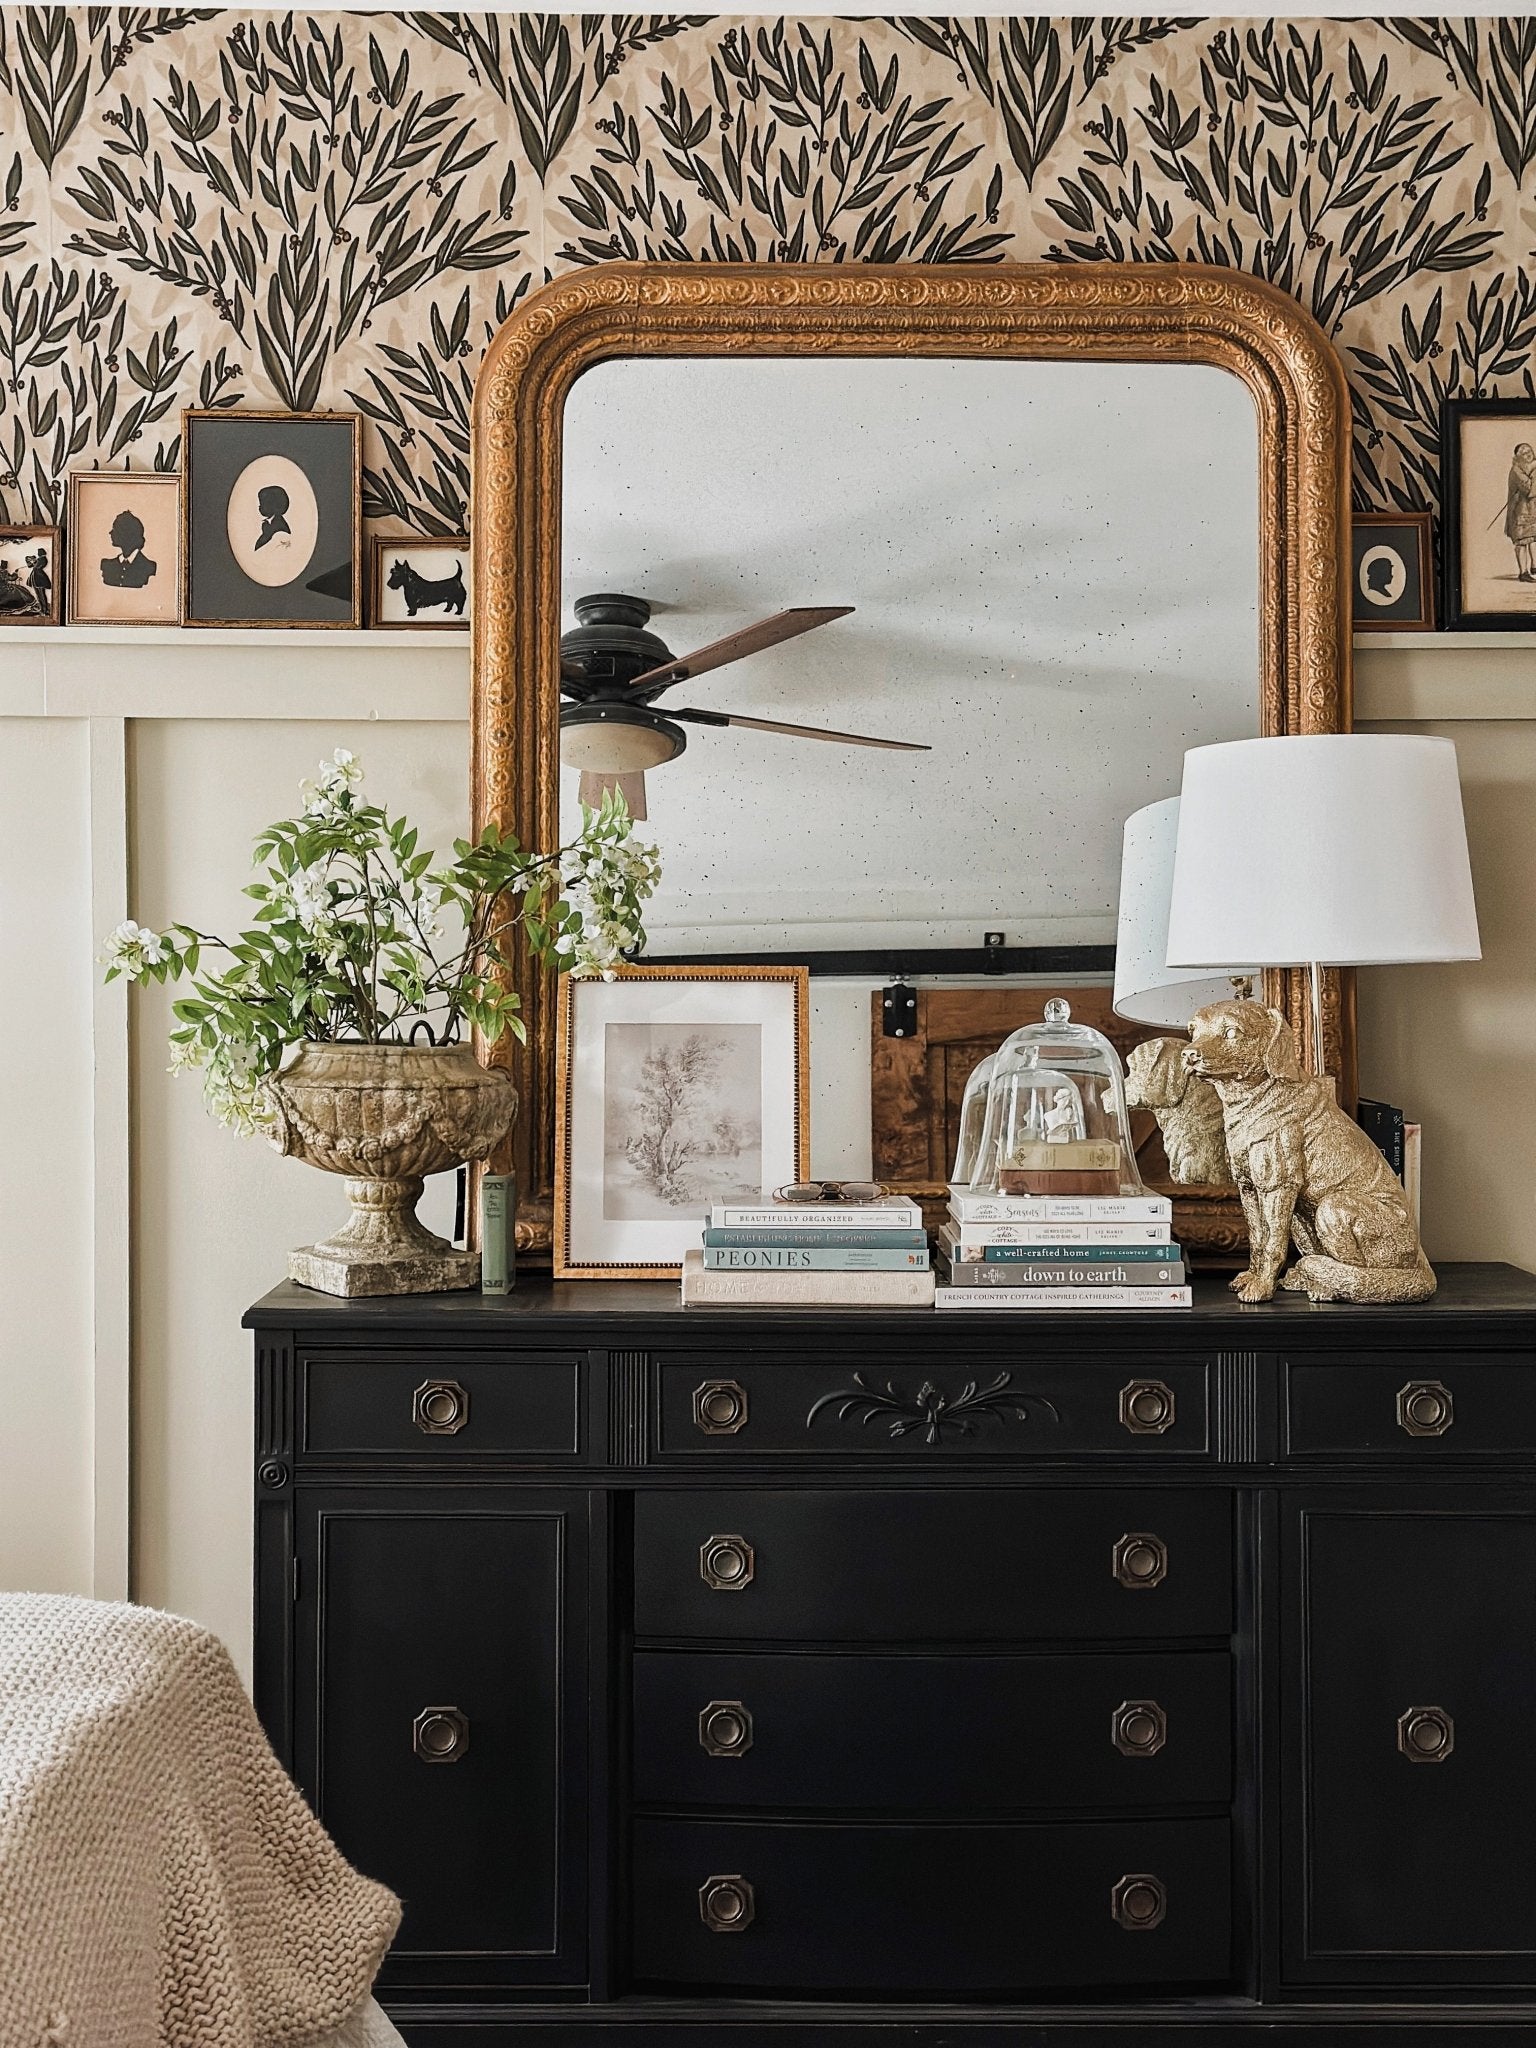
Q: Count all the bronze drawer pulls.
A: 12